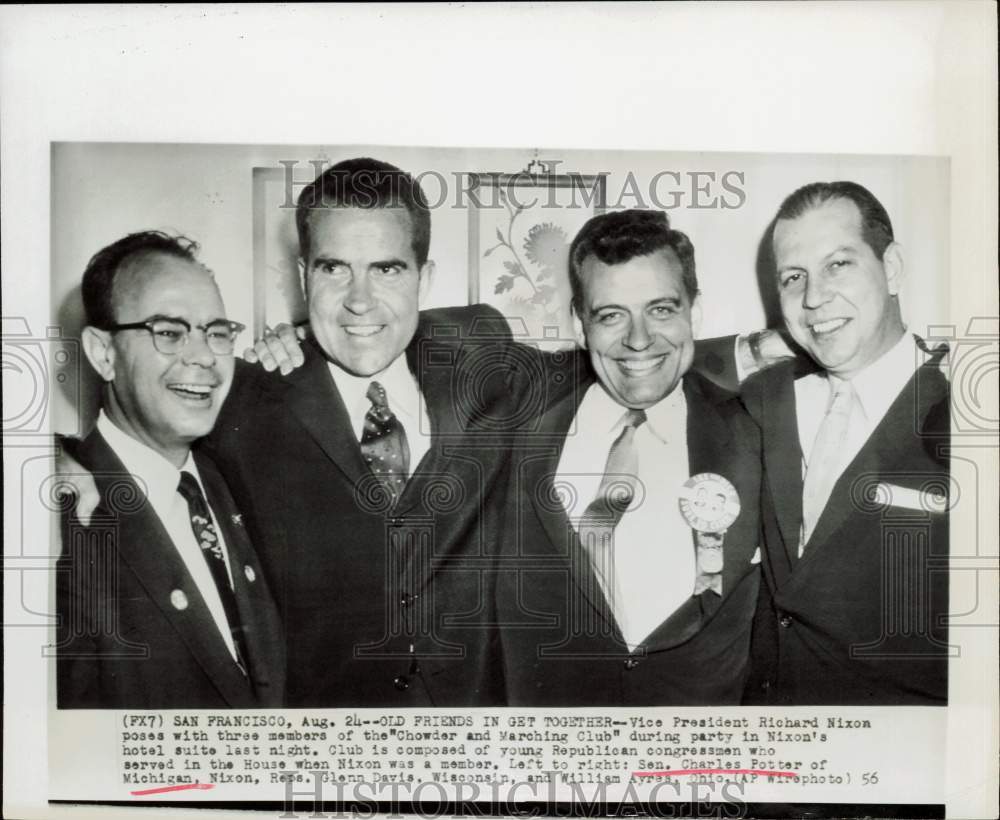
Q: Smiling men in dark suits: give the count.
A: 4